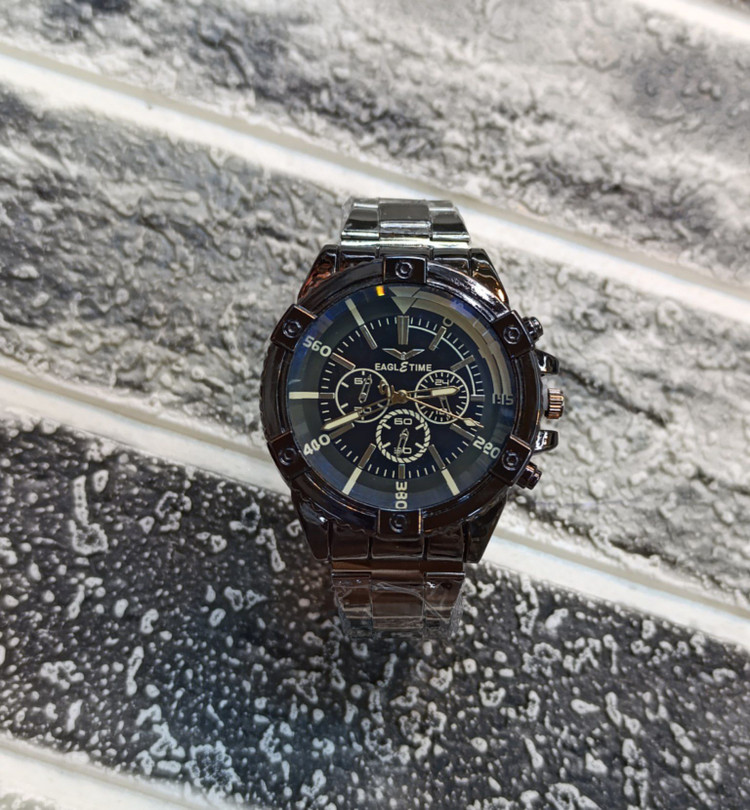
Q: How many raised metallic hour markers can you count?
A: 12